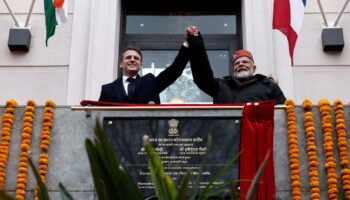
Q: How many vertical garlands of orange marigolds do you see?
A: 7